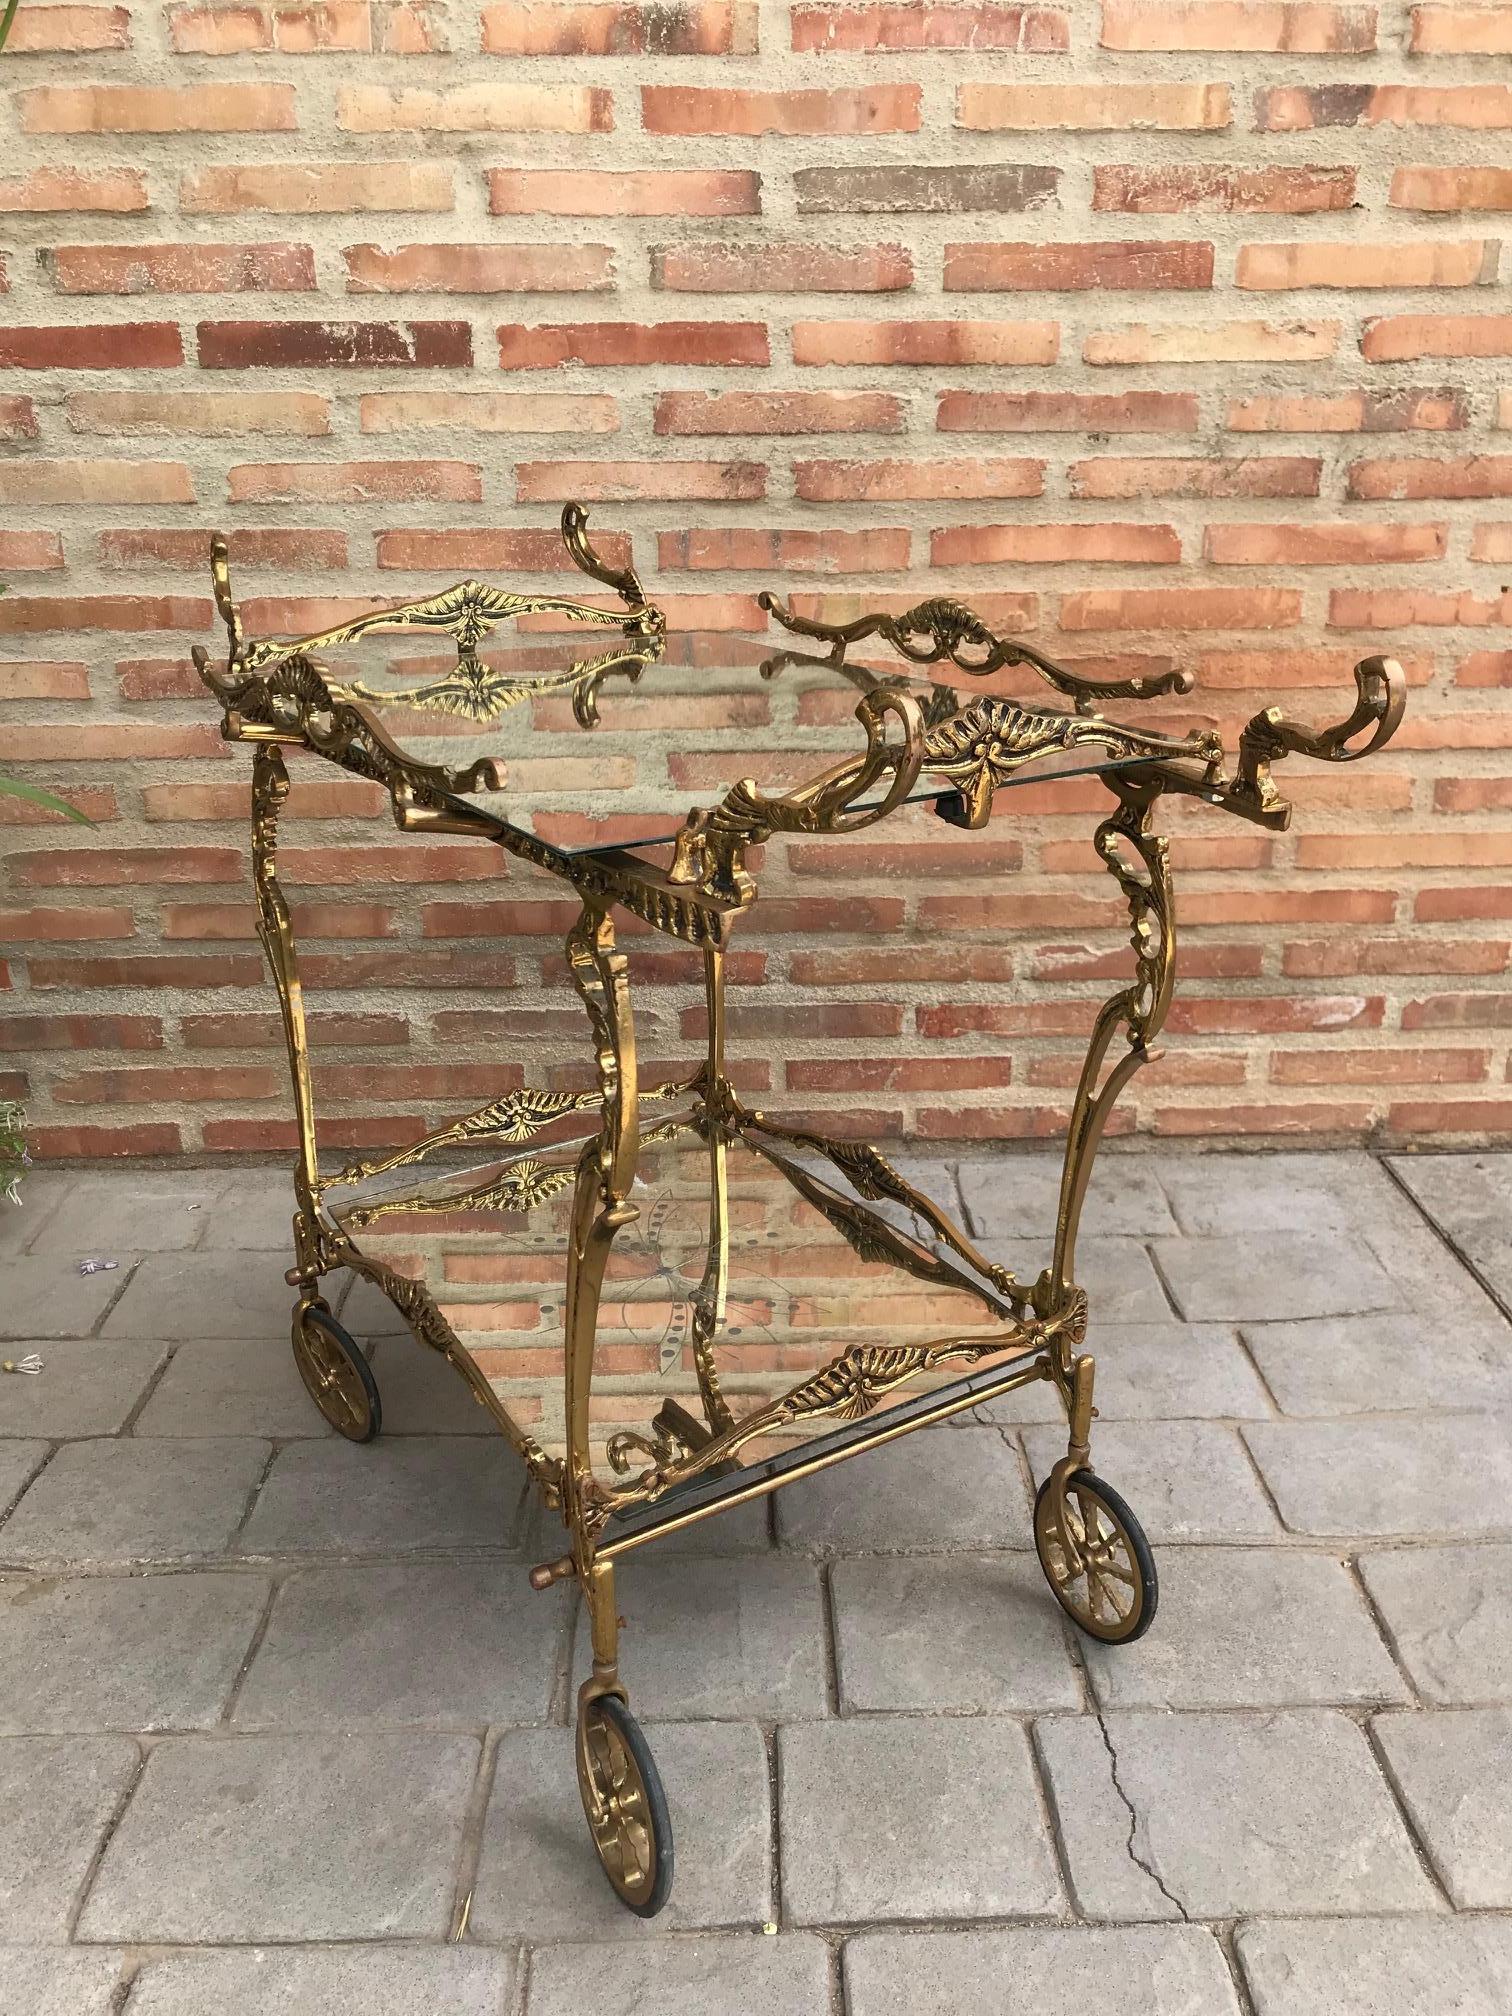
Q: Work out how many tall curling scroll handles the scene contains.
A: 4